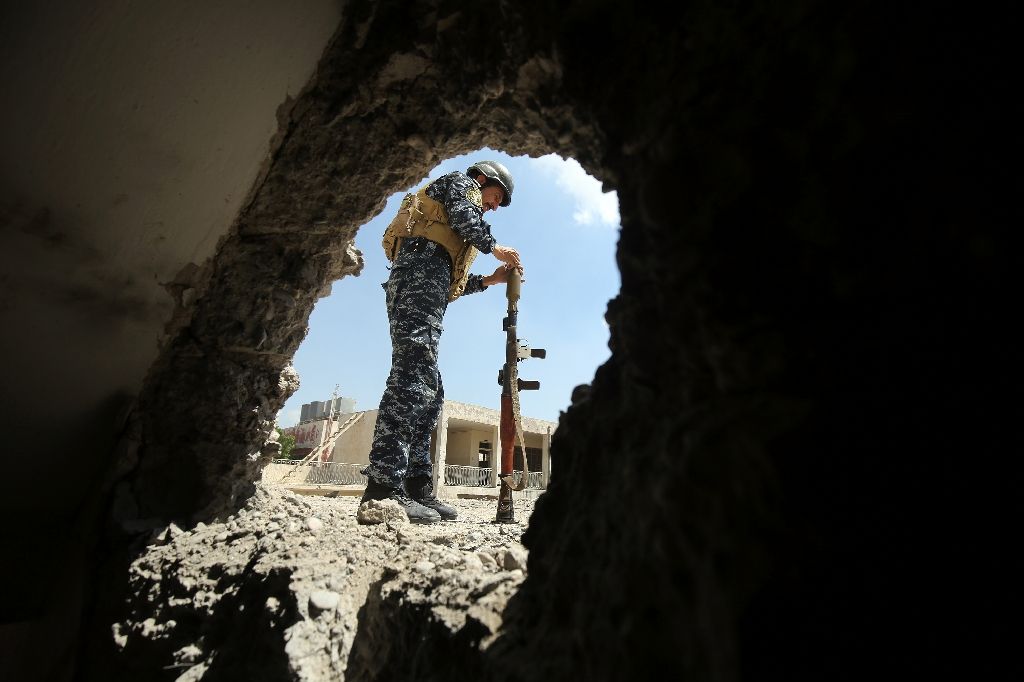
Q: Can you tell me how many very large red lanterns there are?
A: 0